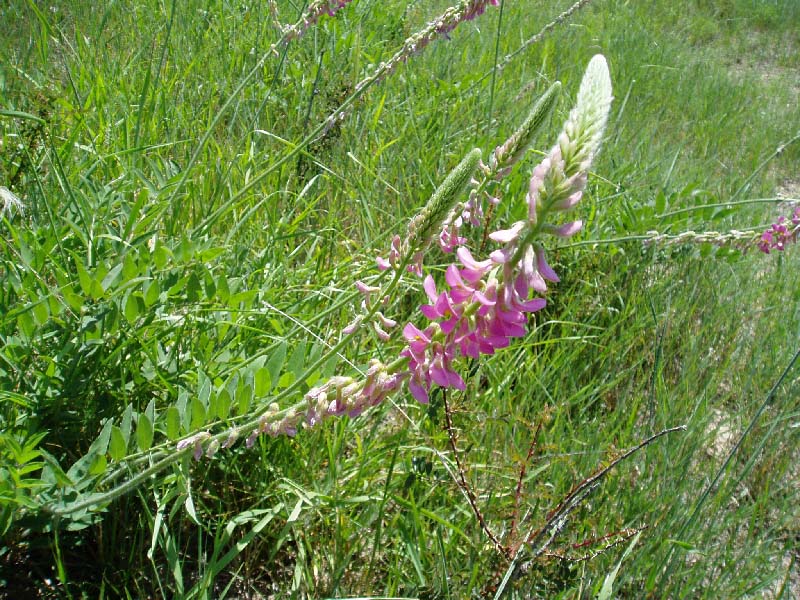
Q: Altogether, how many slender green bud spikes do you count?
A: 2